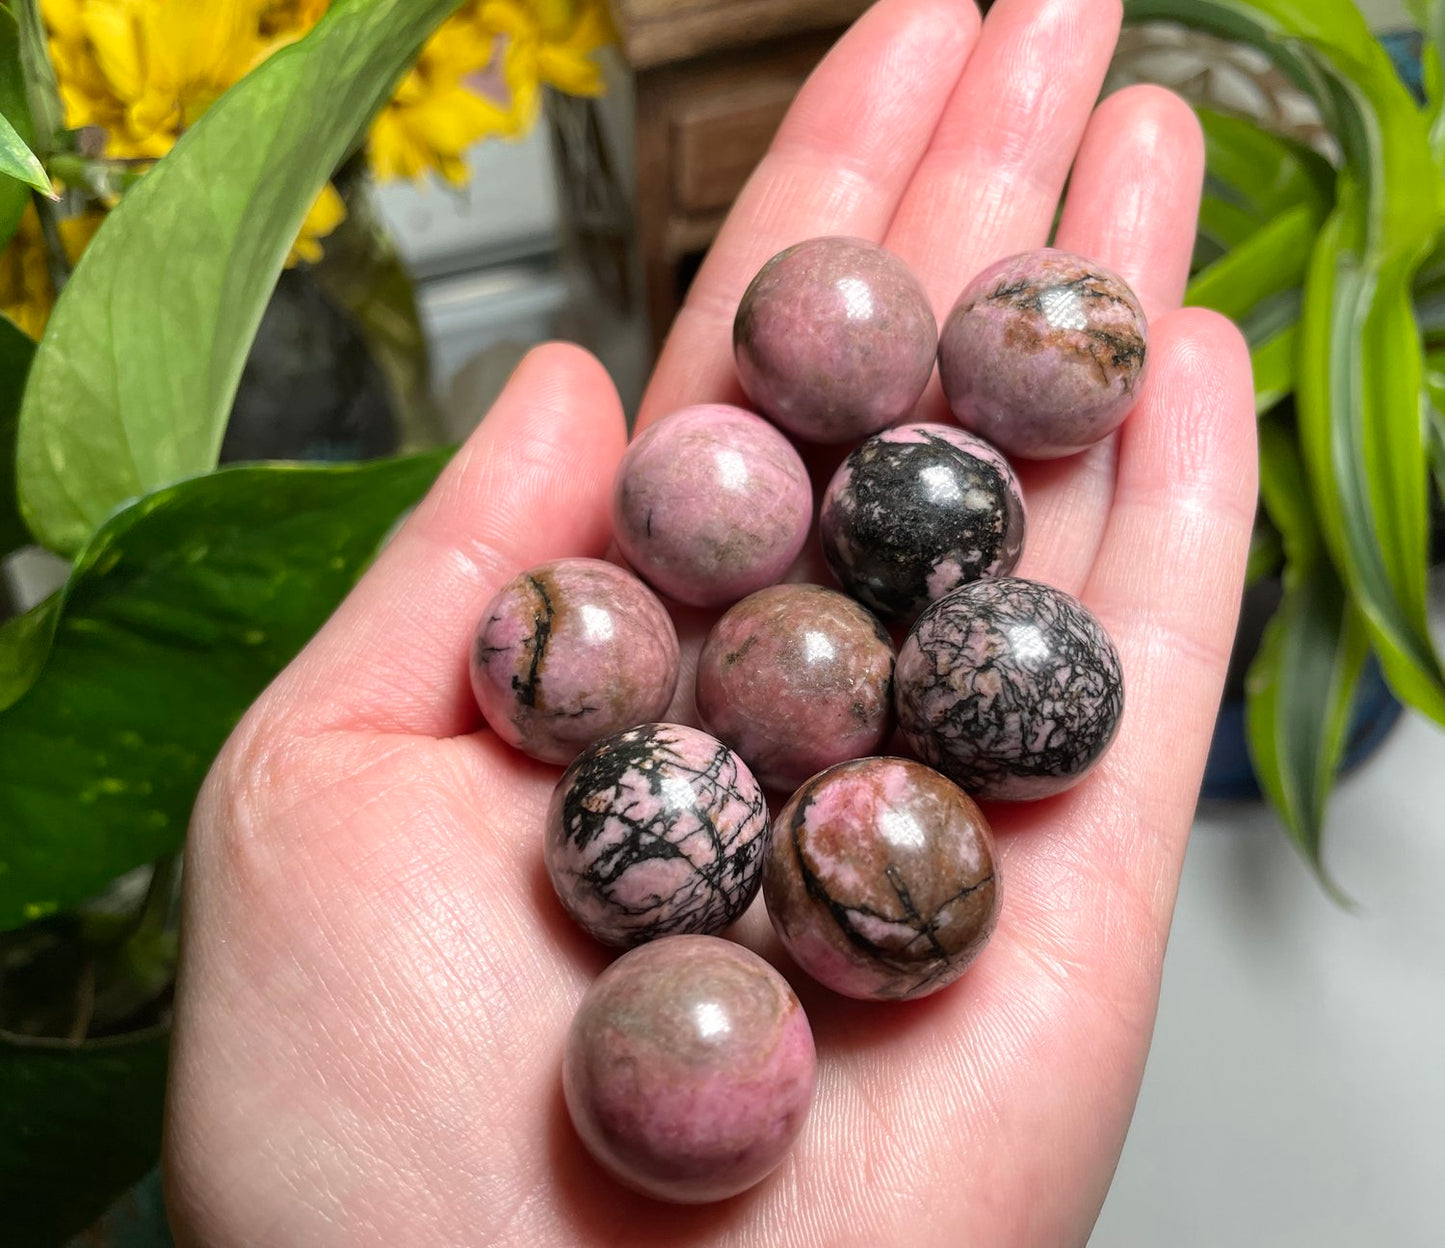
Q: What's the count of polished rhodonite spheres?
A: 10